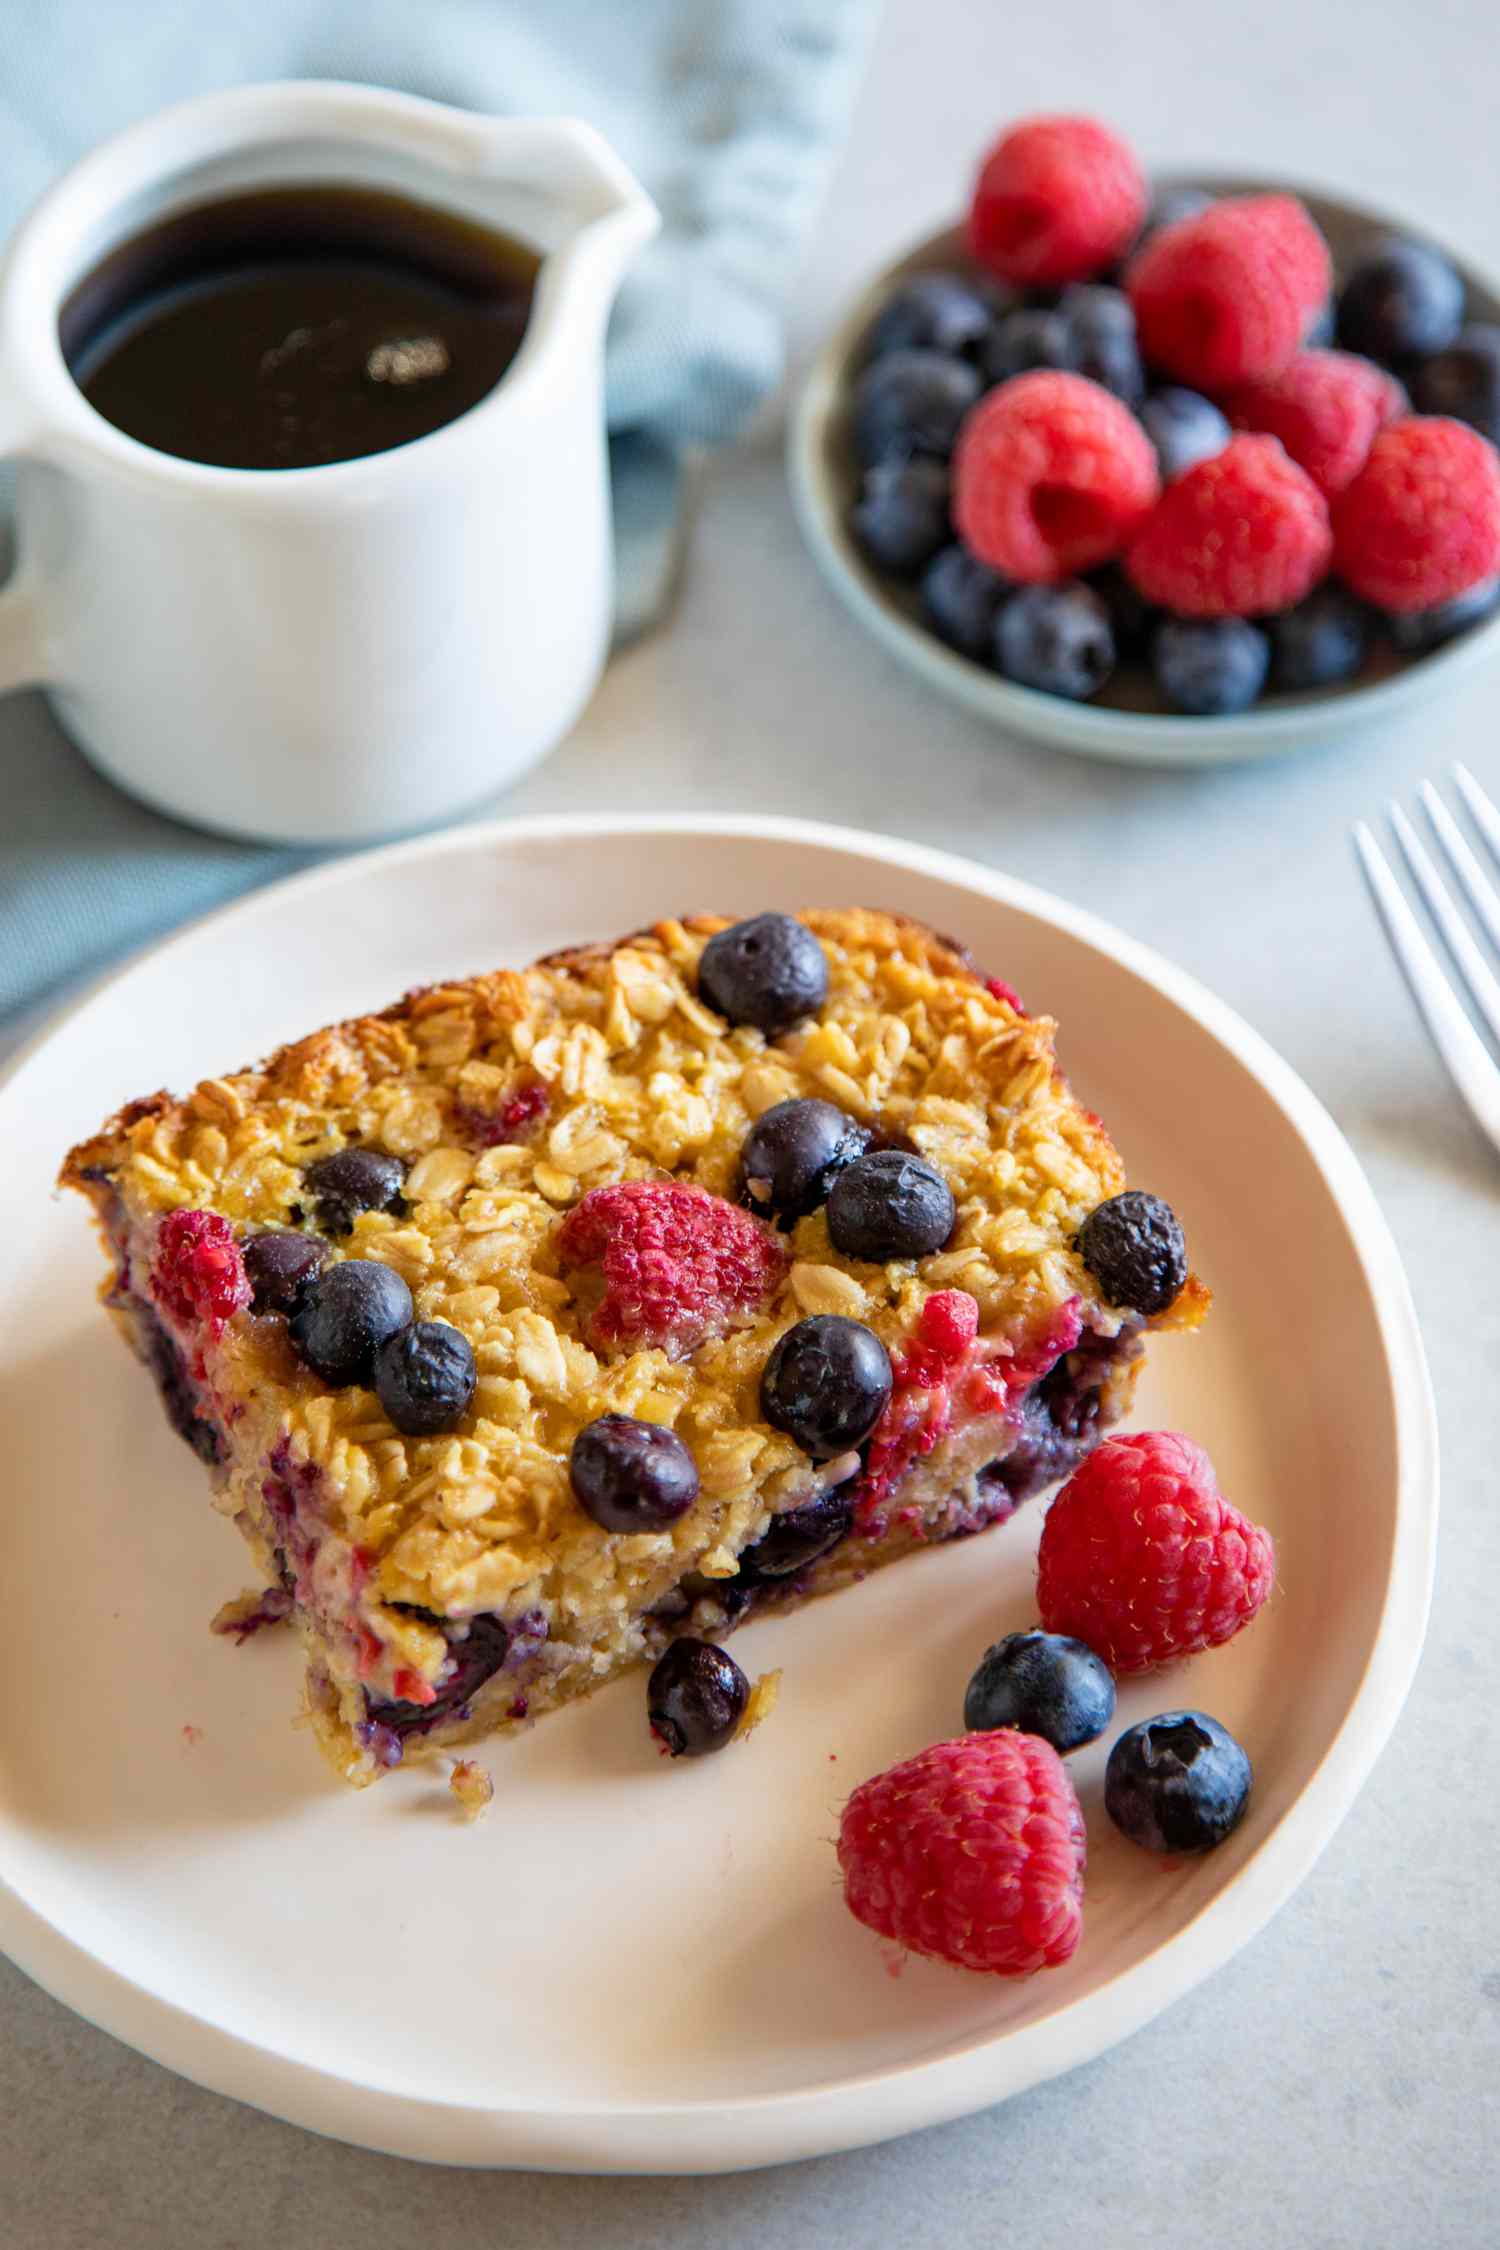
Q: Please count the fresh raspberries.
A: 8